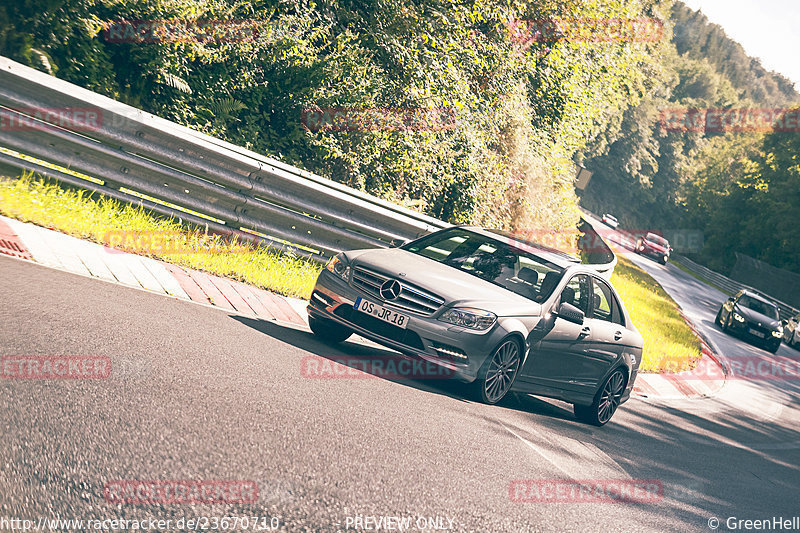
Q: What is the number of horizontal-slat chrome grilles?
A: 1